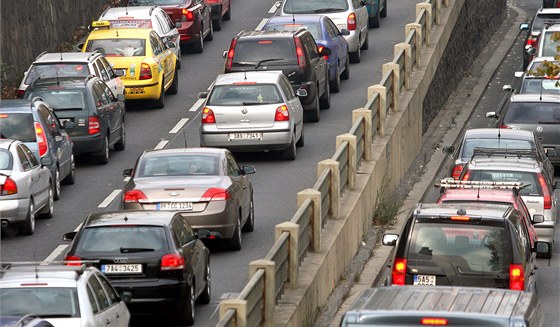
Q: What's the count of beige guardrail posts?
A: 14